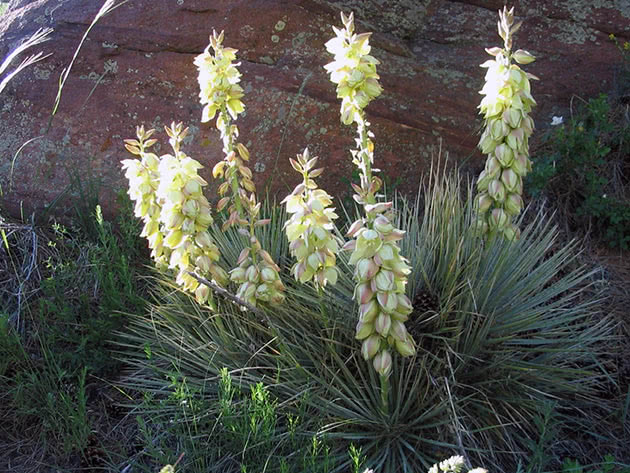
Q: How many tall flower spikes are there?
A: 6